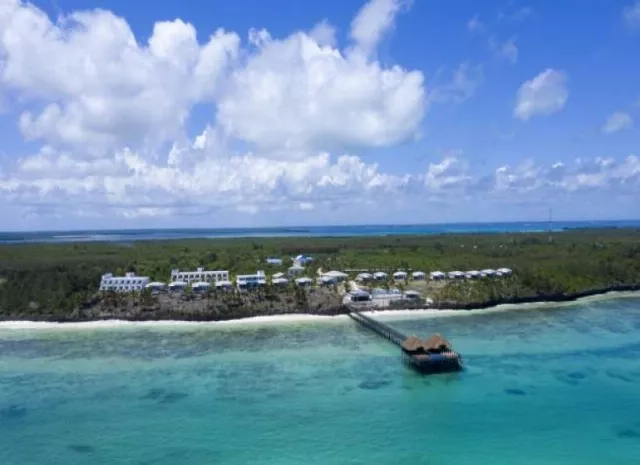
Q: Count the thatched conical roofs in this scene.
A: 2